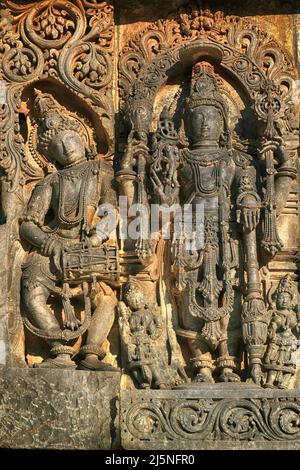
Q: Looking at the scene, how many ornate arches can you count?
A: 2